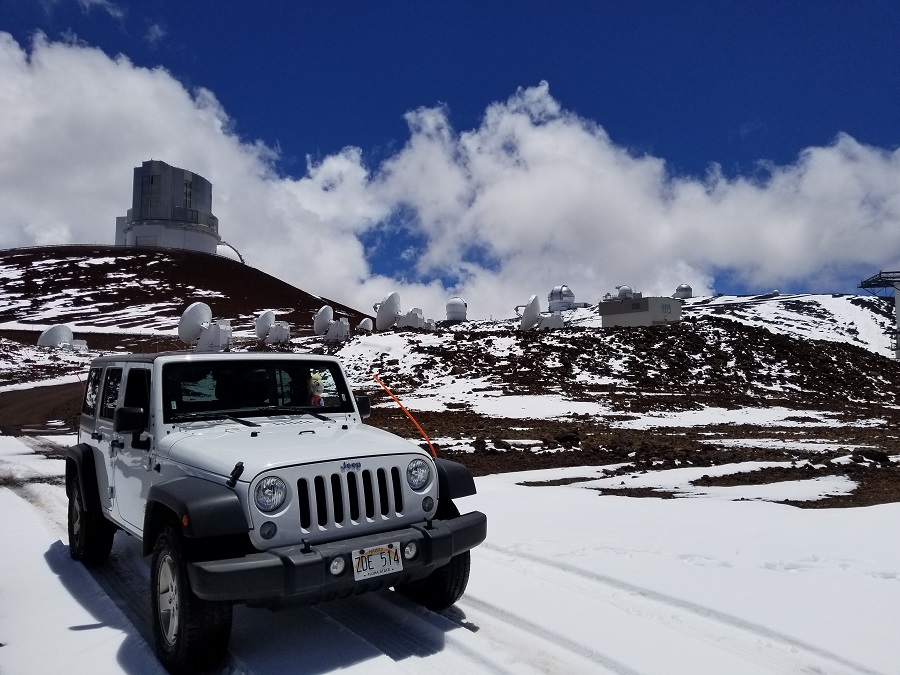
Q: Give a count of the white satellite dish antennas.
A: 7